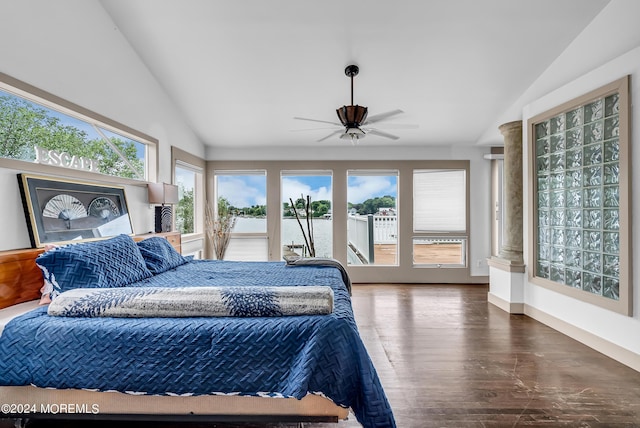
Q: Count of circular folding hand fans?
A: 2